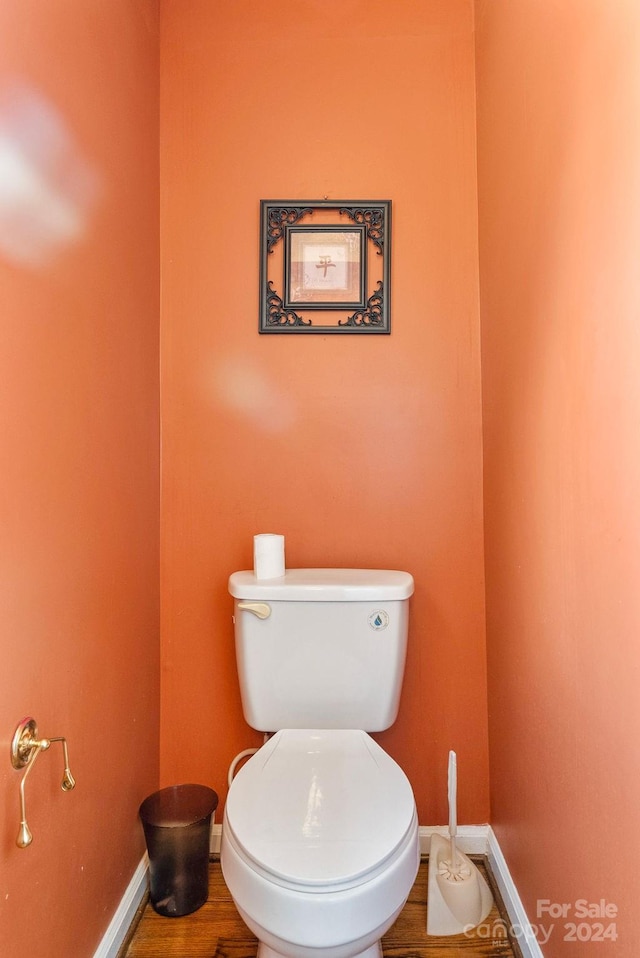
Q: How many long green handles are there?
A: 0